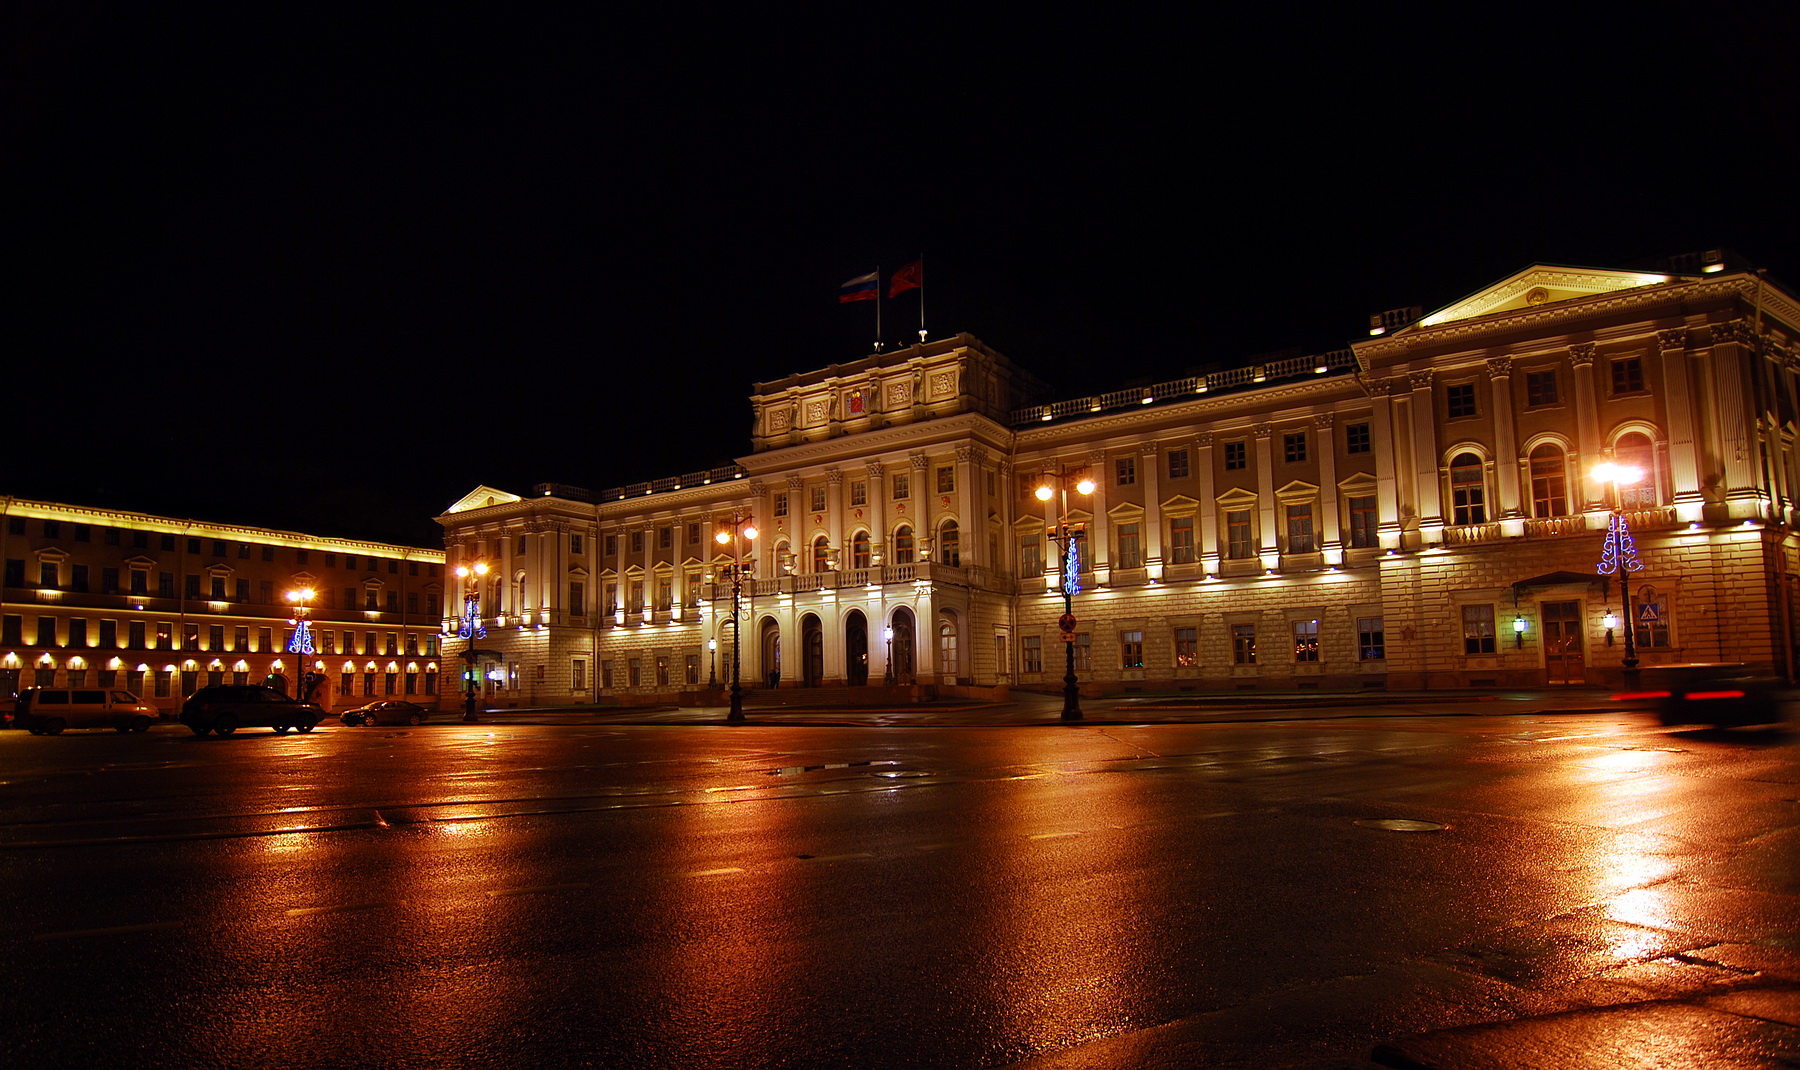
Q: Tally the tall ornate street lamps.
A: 5